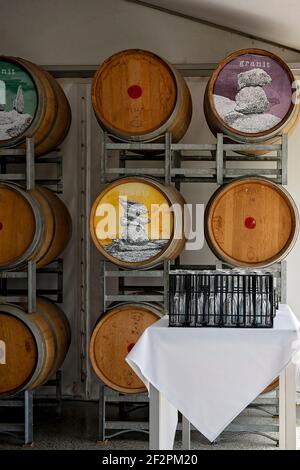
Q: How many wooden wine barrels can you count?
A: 9